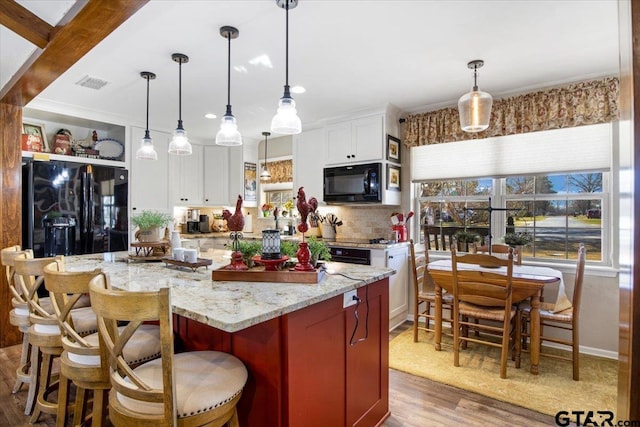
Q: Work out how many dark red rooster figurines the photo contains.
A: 2